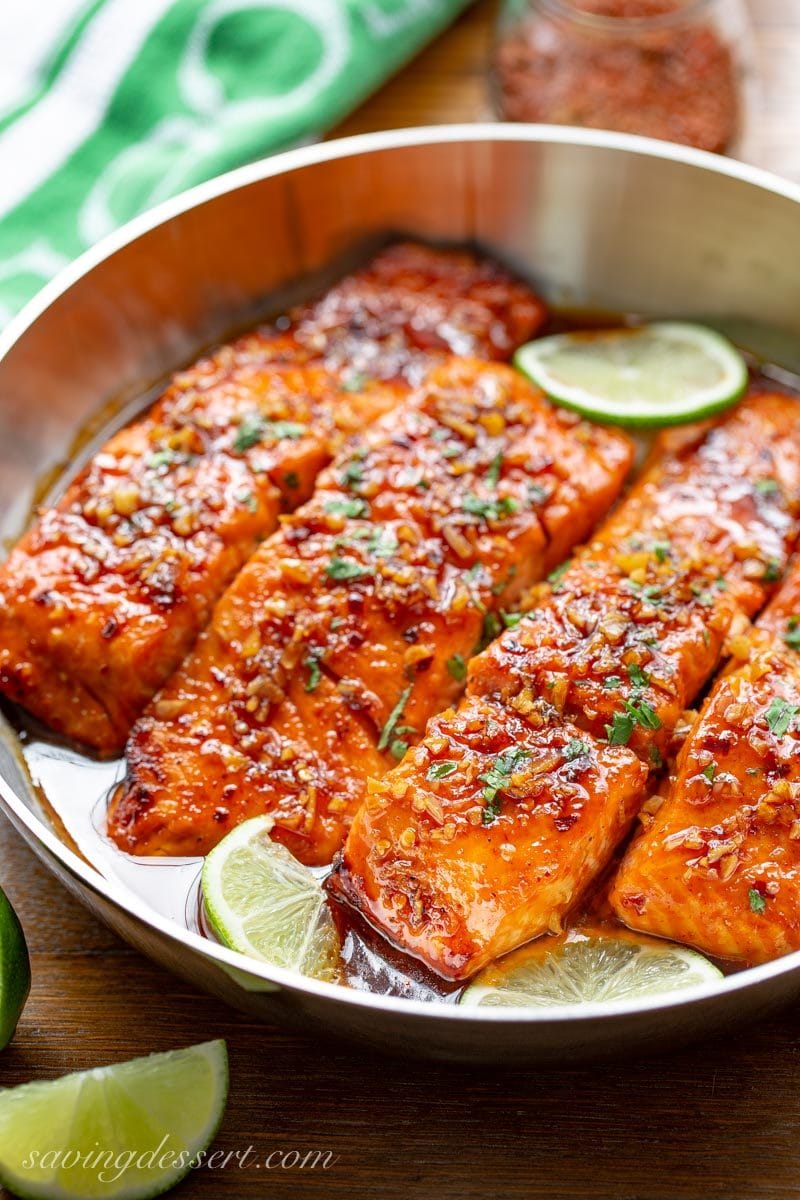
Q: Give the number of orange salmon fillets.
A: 4